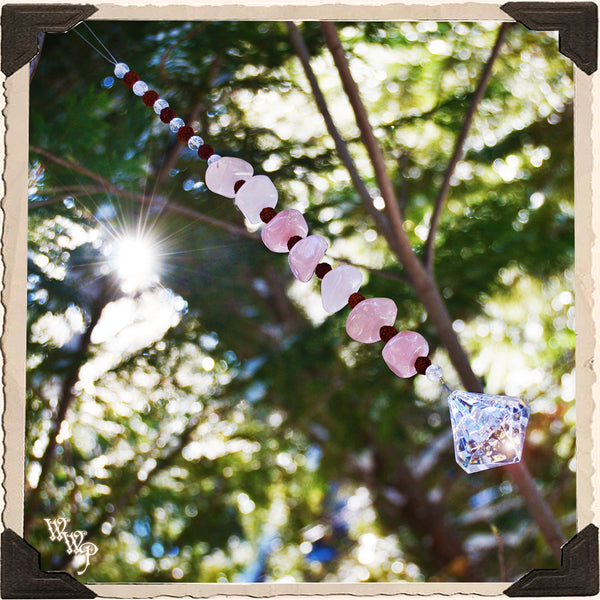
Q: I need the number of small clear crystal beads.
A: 7